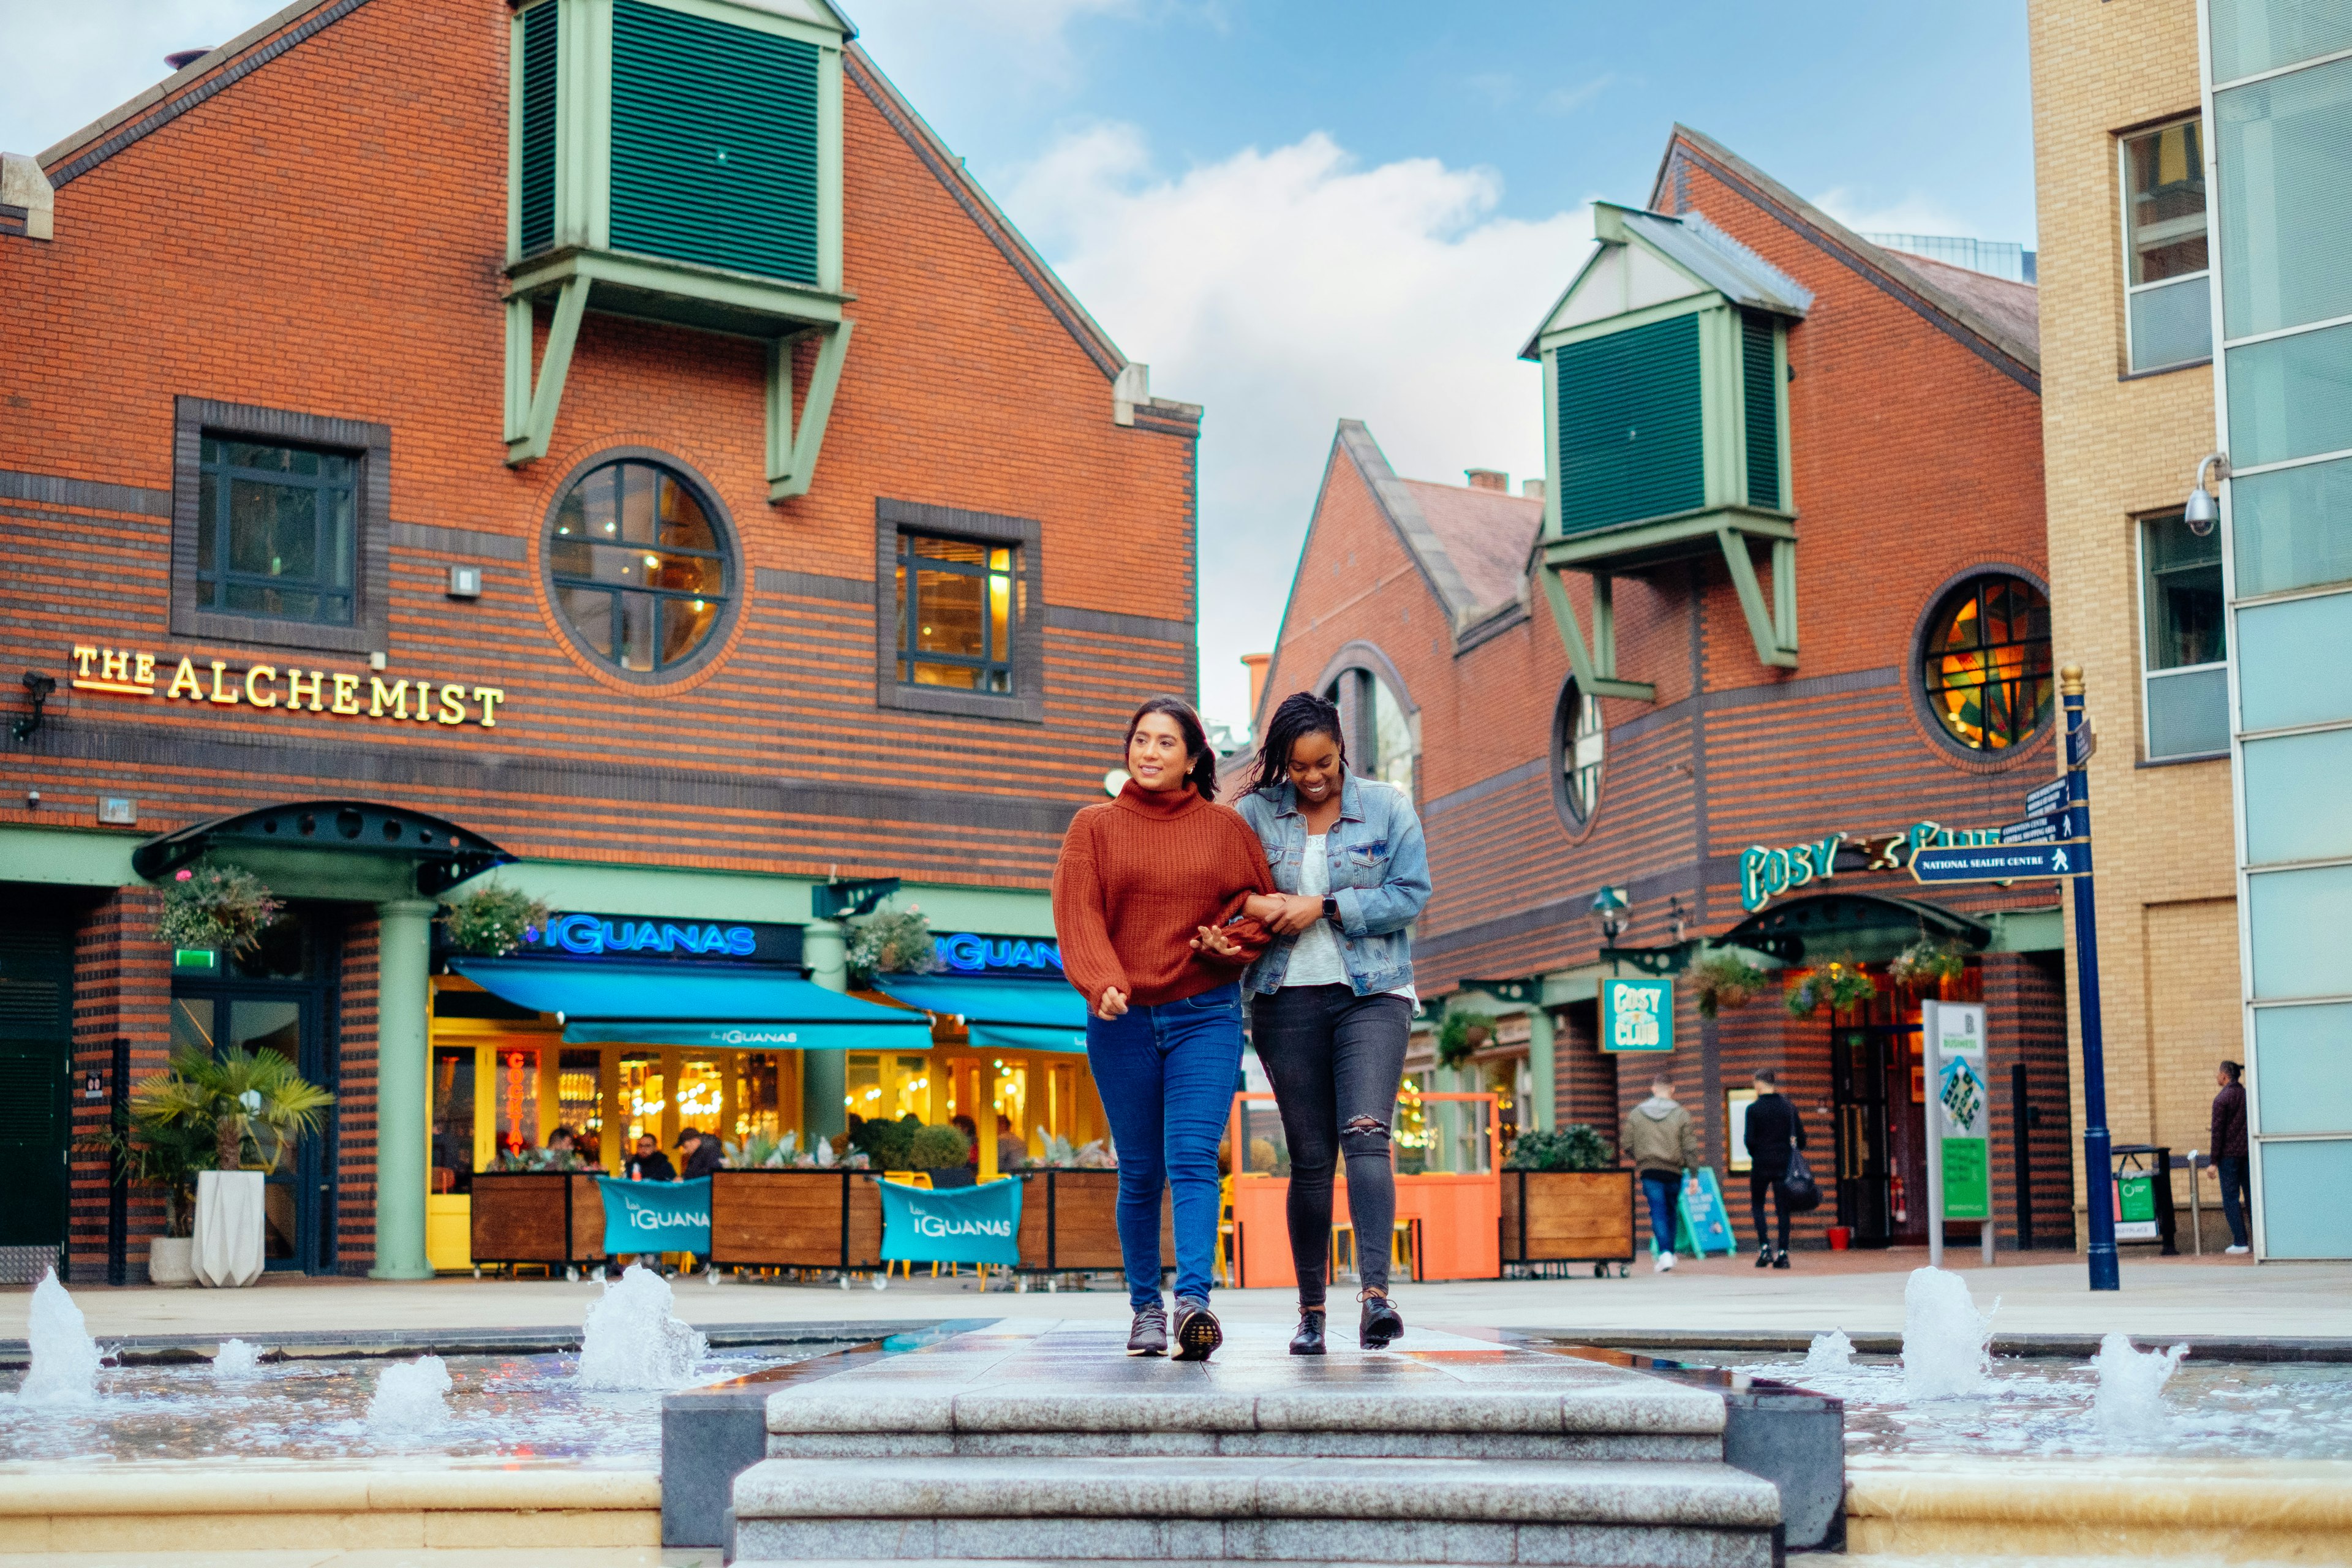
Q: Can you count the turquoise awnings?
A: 2